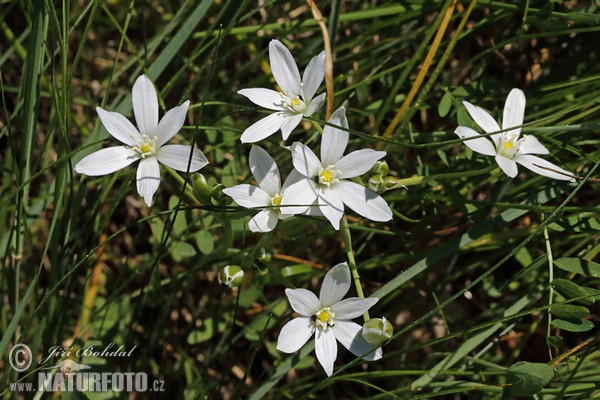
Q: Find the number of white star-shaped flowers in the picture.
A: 6